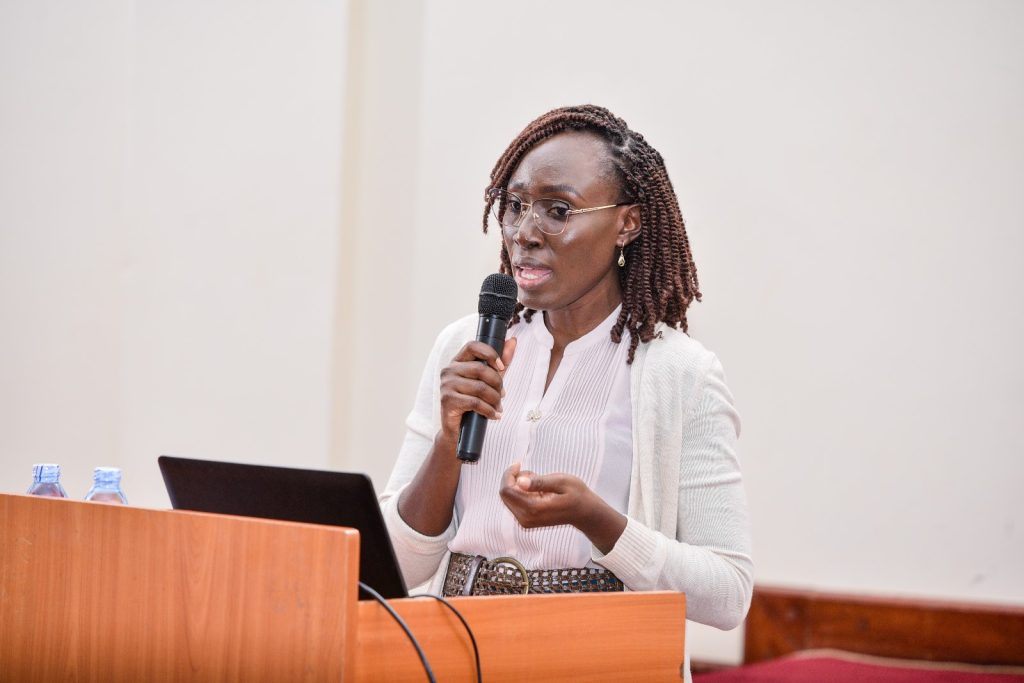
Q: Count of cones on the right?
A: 0